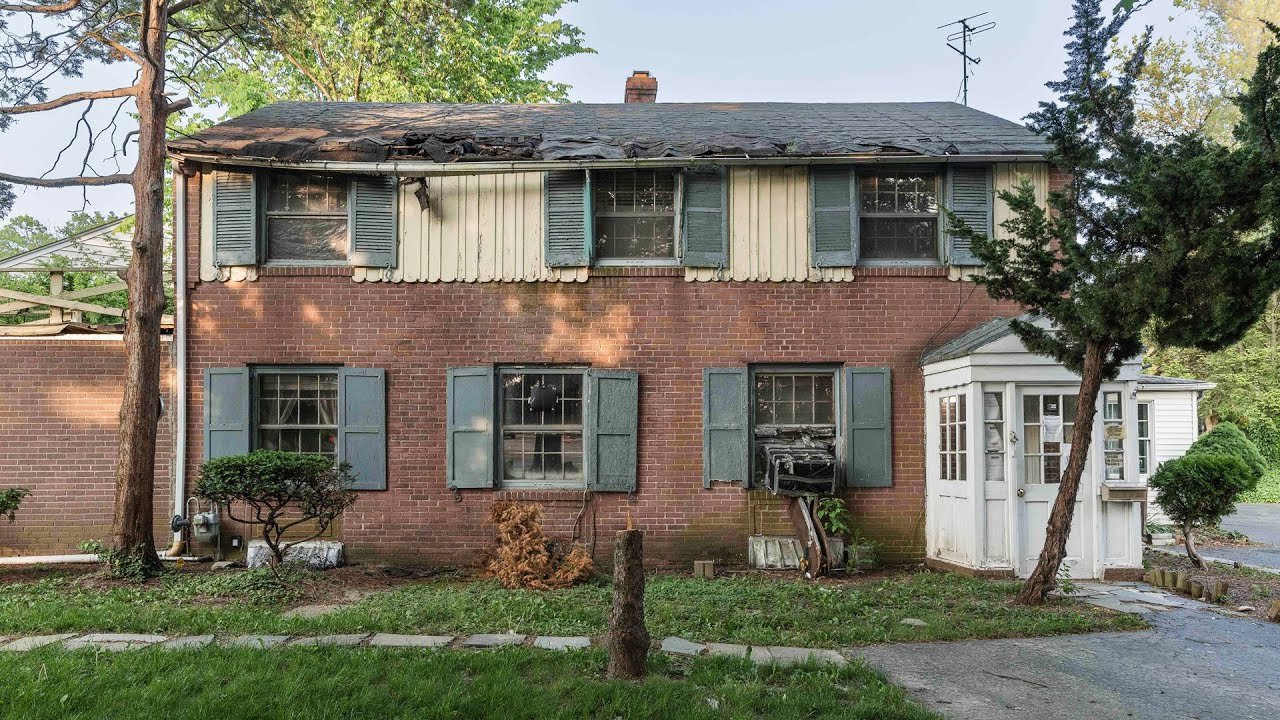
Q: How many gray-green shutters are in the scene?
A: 12